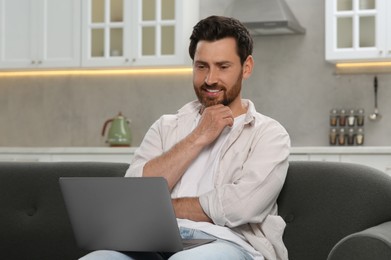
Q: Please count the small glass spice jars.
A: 8